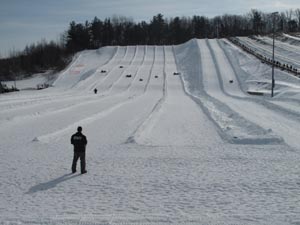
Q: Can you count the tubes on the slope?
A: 7